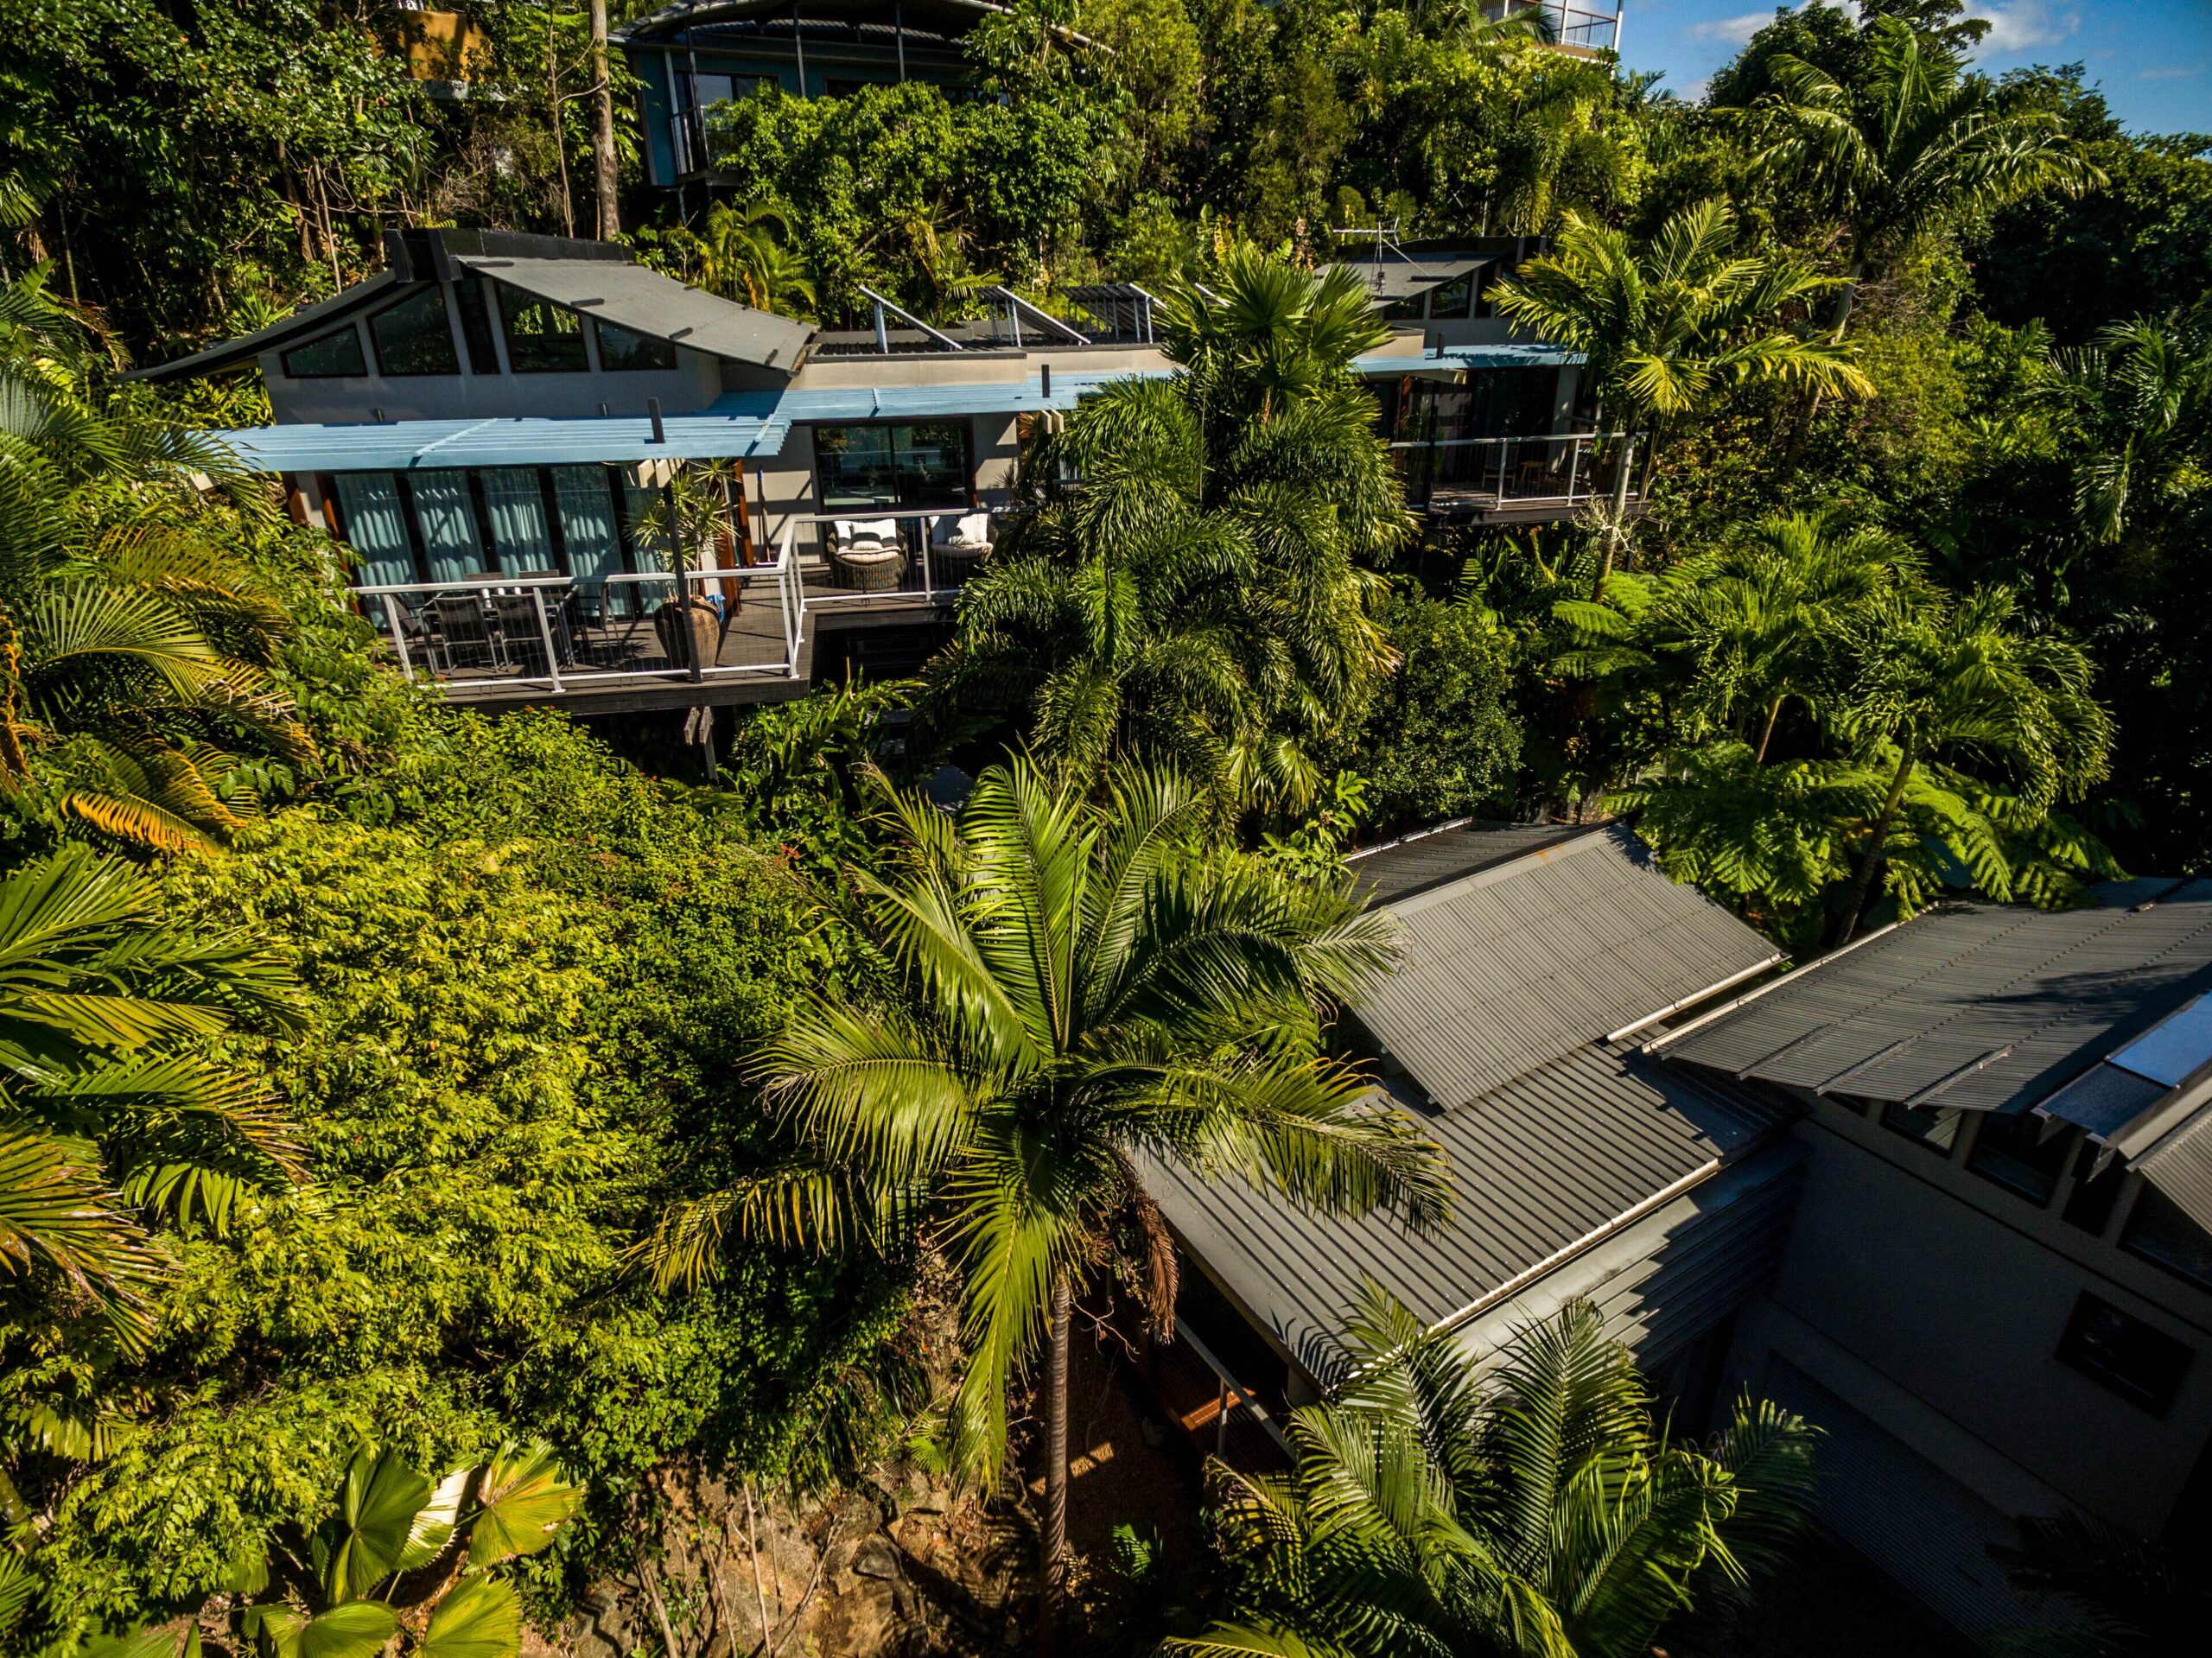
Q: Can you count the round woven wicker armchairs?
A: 2